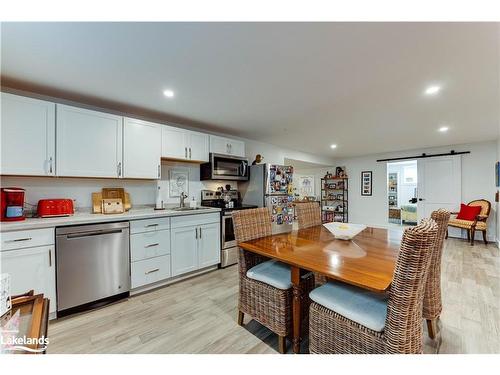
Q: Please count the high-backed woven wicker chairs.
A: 4